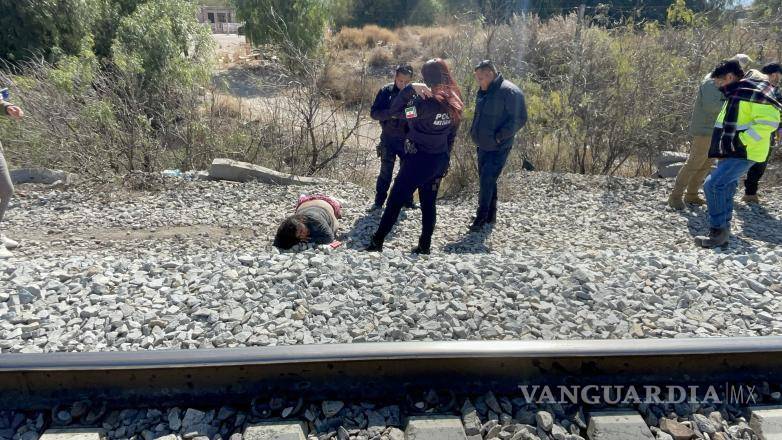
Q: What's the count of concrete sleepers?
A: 5